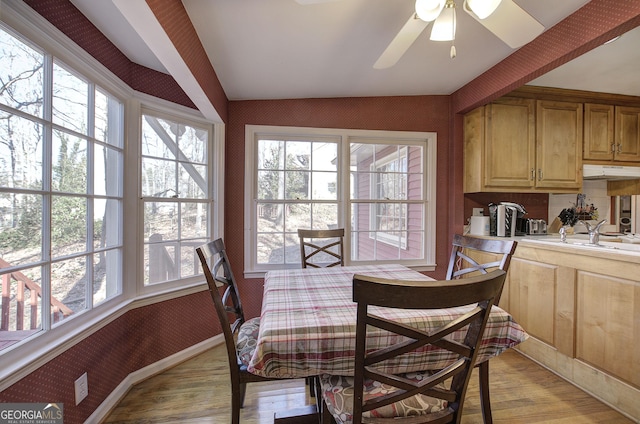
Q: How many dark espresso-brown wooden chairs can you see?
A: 4